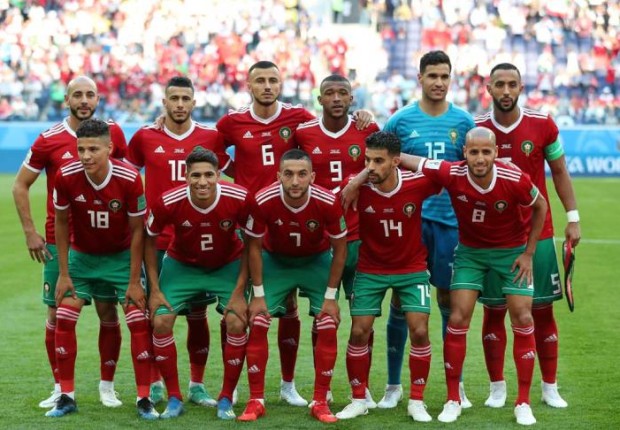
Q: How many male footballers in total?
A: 11